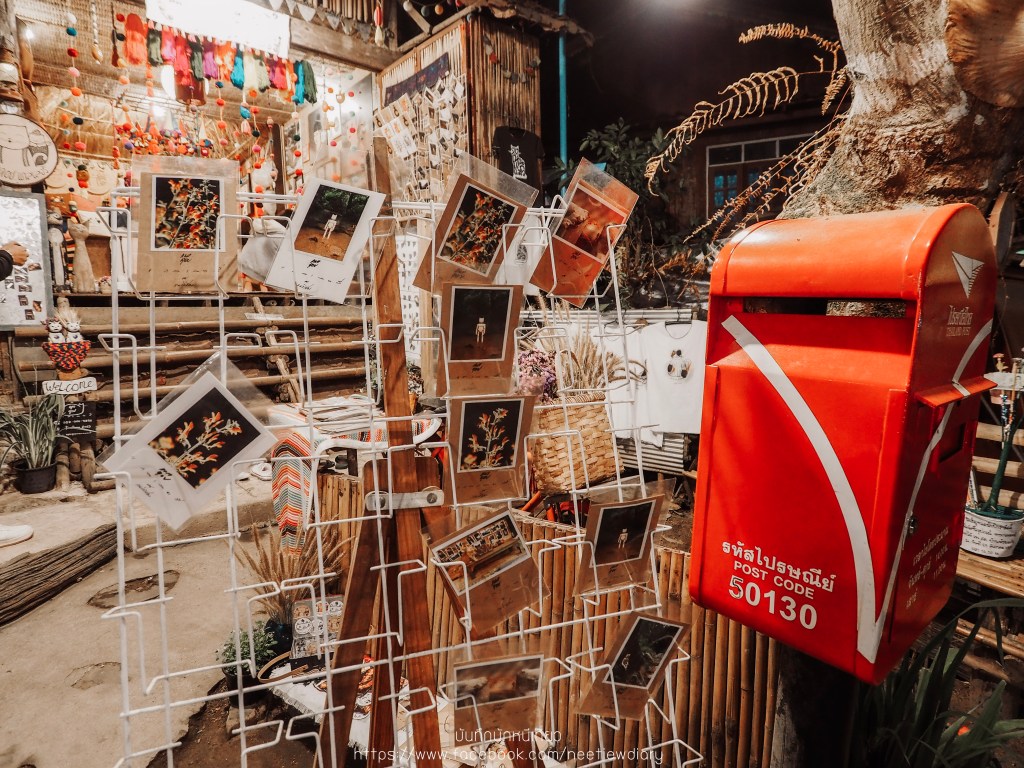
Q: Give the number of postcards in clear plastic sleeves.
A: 11